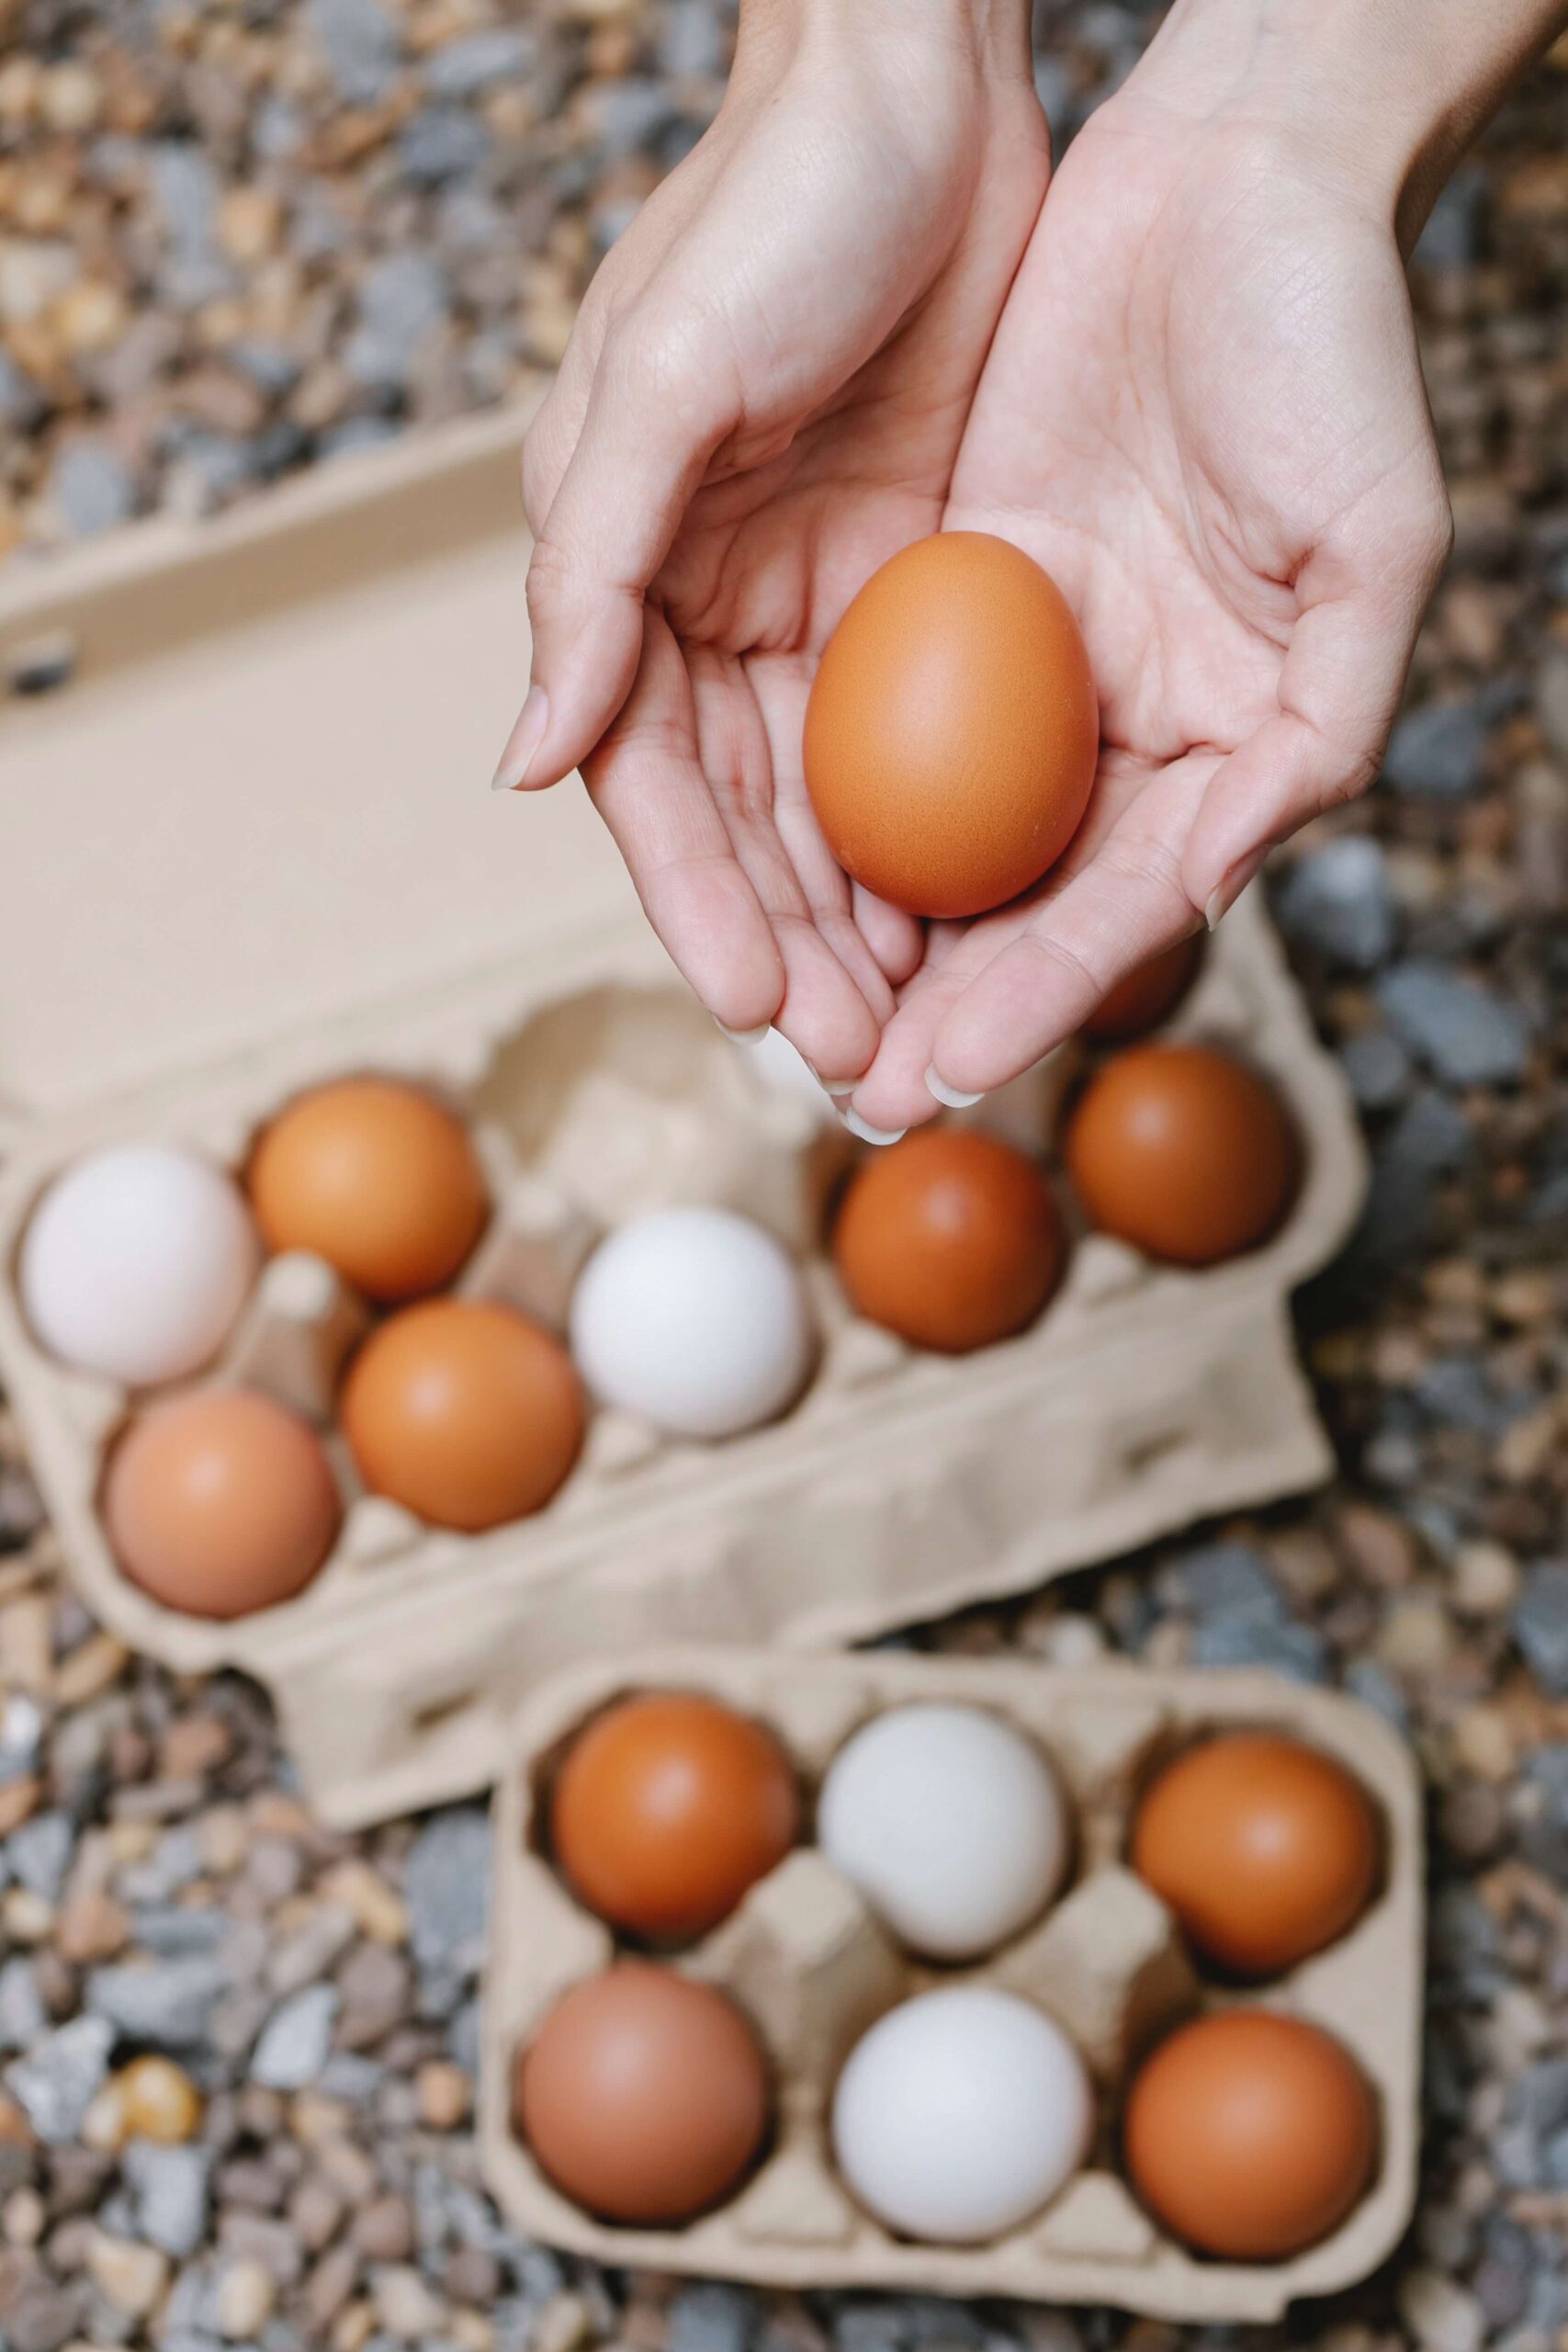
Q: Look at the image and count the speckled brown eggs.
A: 1